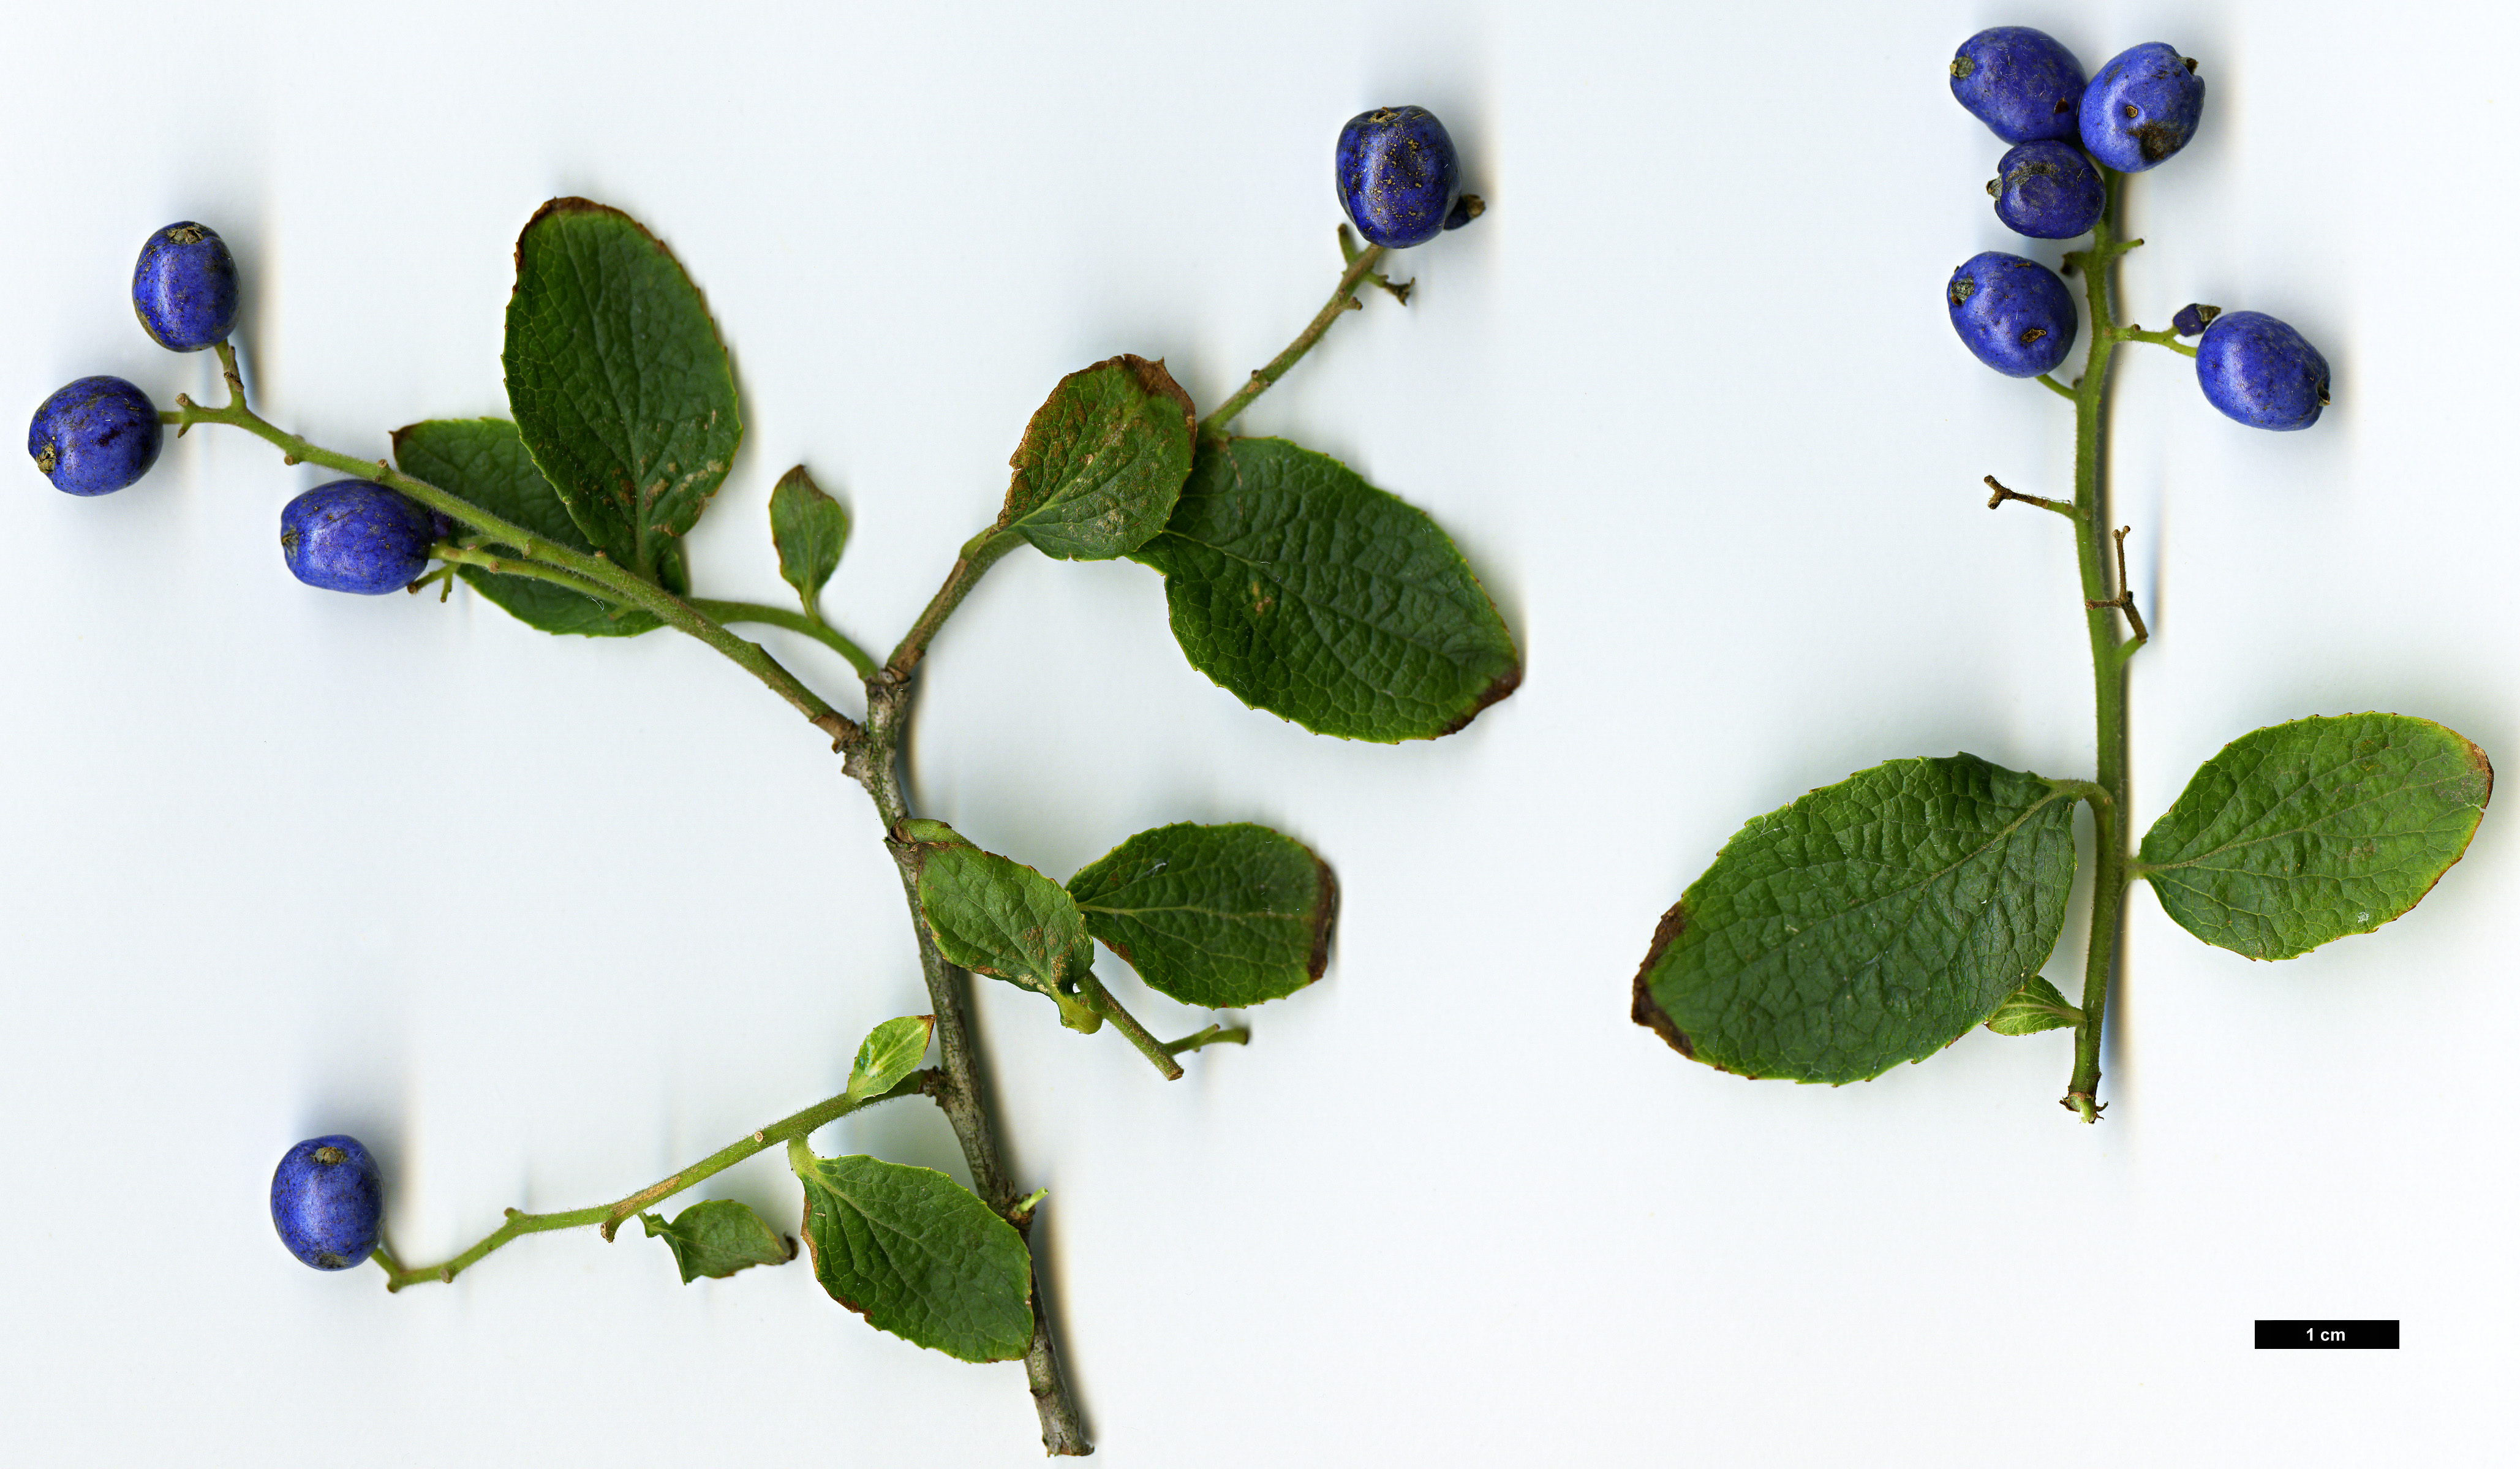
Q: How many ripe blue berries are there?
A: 10